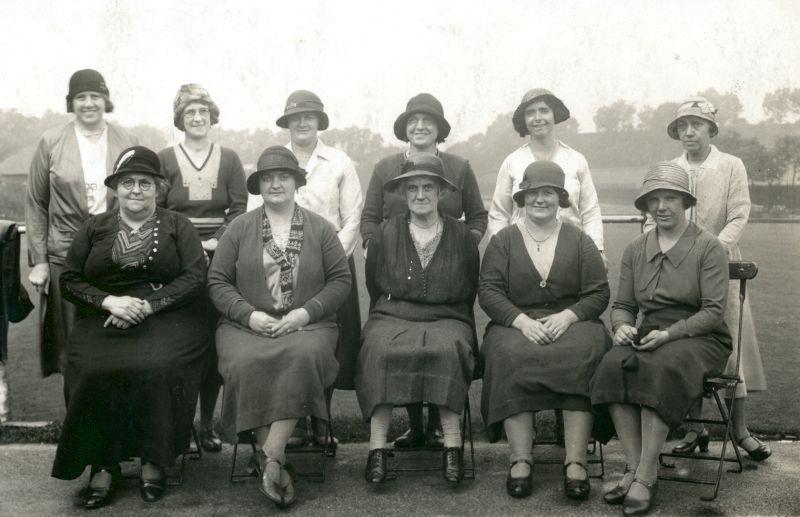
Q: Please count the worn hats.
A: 11